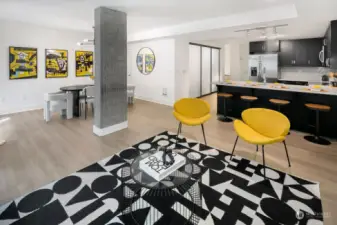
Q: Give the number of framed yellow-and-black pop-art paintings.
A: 3